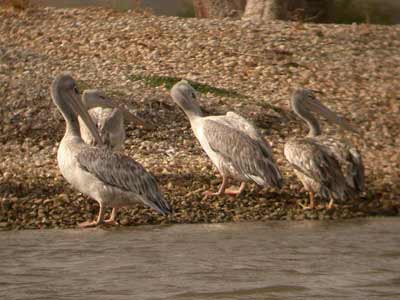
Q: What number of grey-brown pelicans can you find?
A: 4